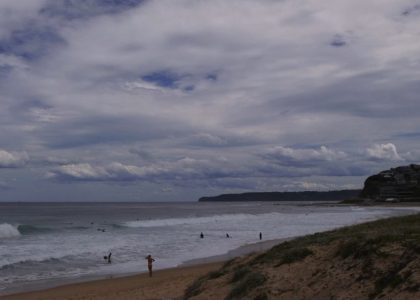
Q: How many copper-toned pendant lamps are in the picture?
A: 0